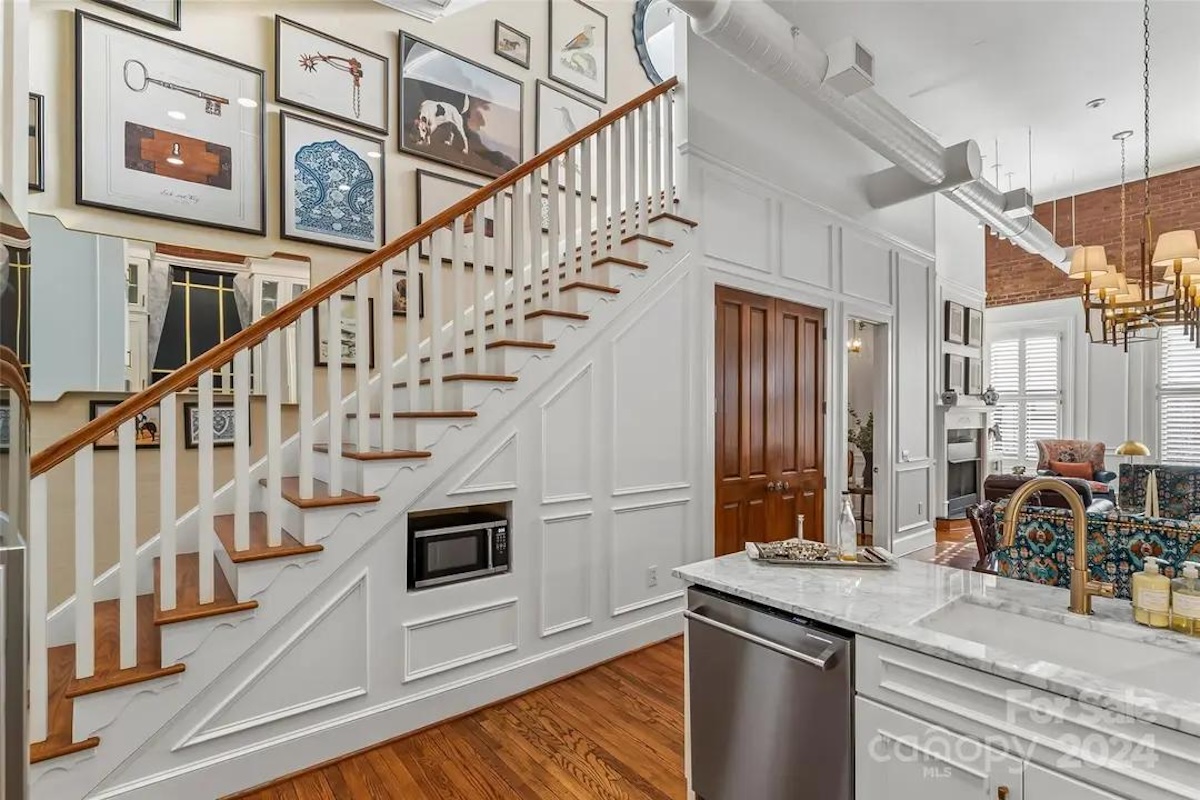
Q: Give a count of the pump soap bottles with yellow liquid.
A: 2